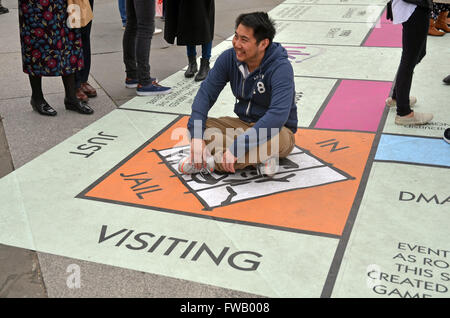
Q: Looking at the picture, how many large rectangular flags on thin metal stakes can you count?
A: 0